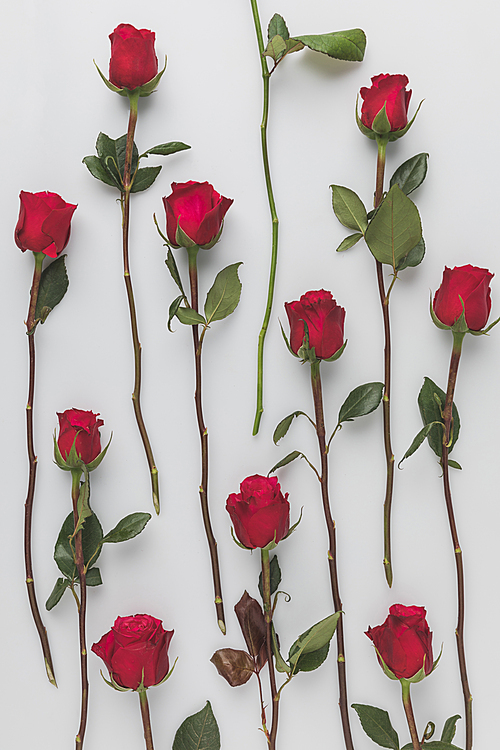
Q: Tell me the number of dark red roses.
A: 10